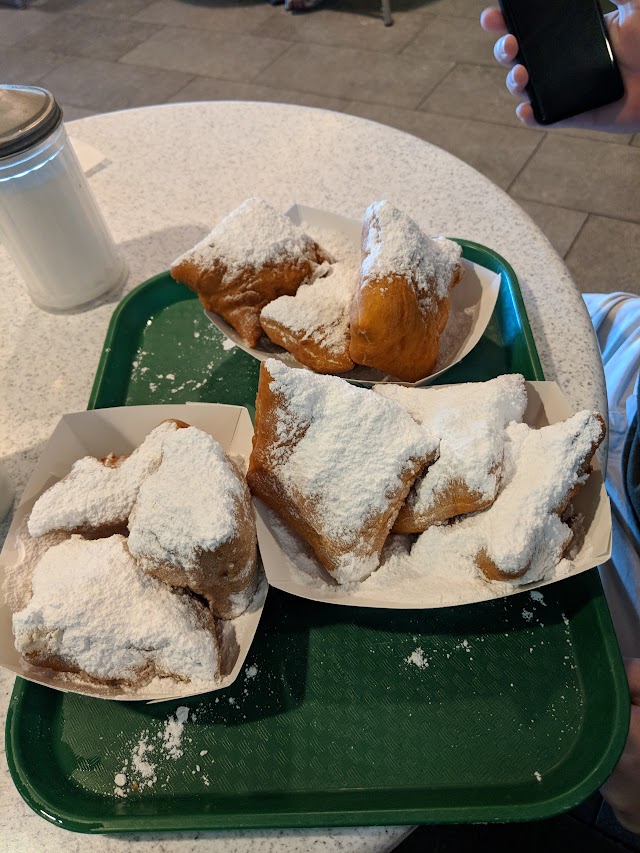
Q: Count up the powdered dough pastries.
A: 9